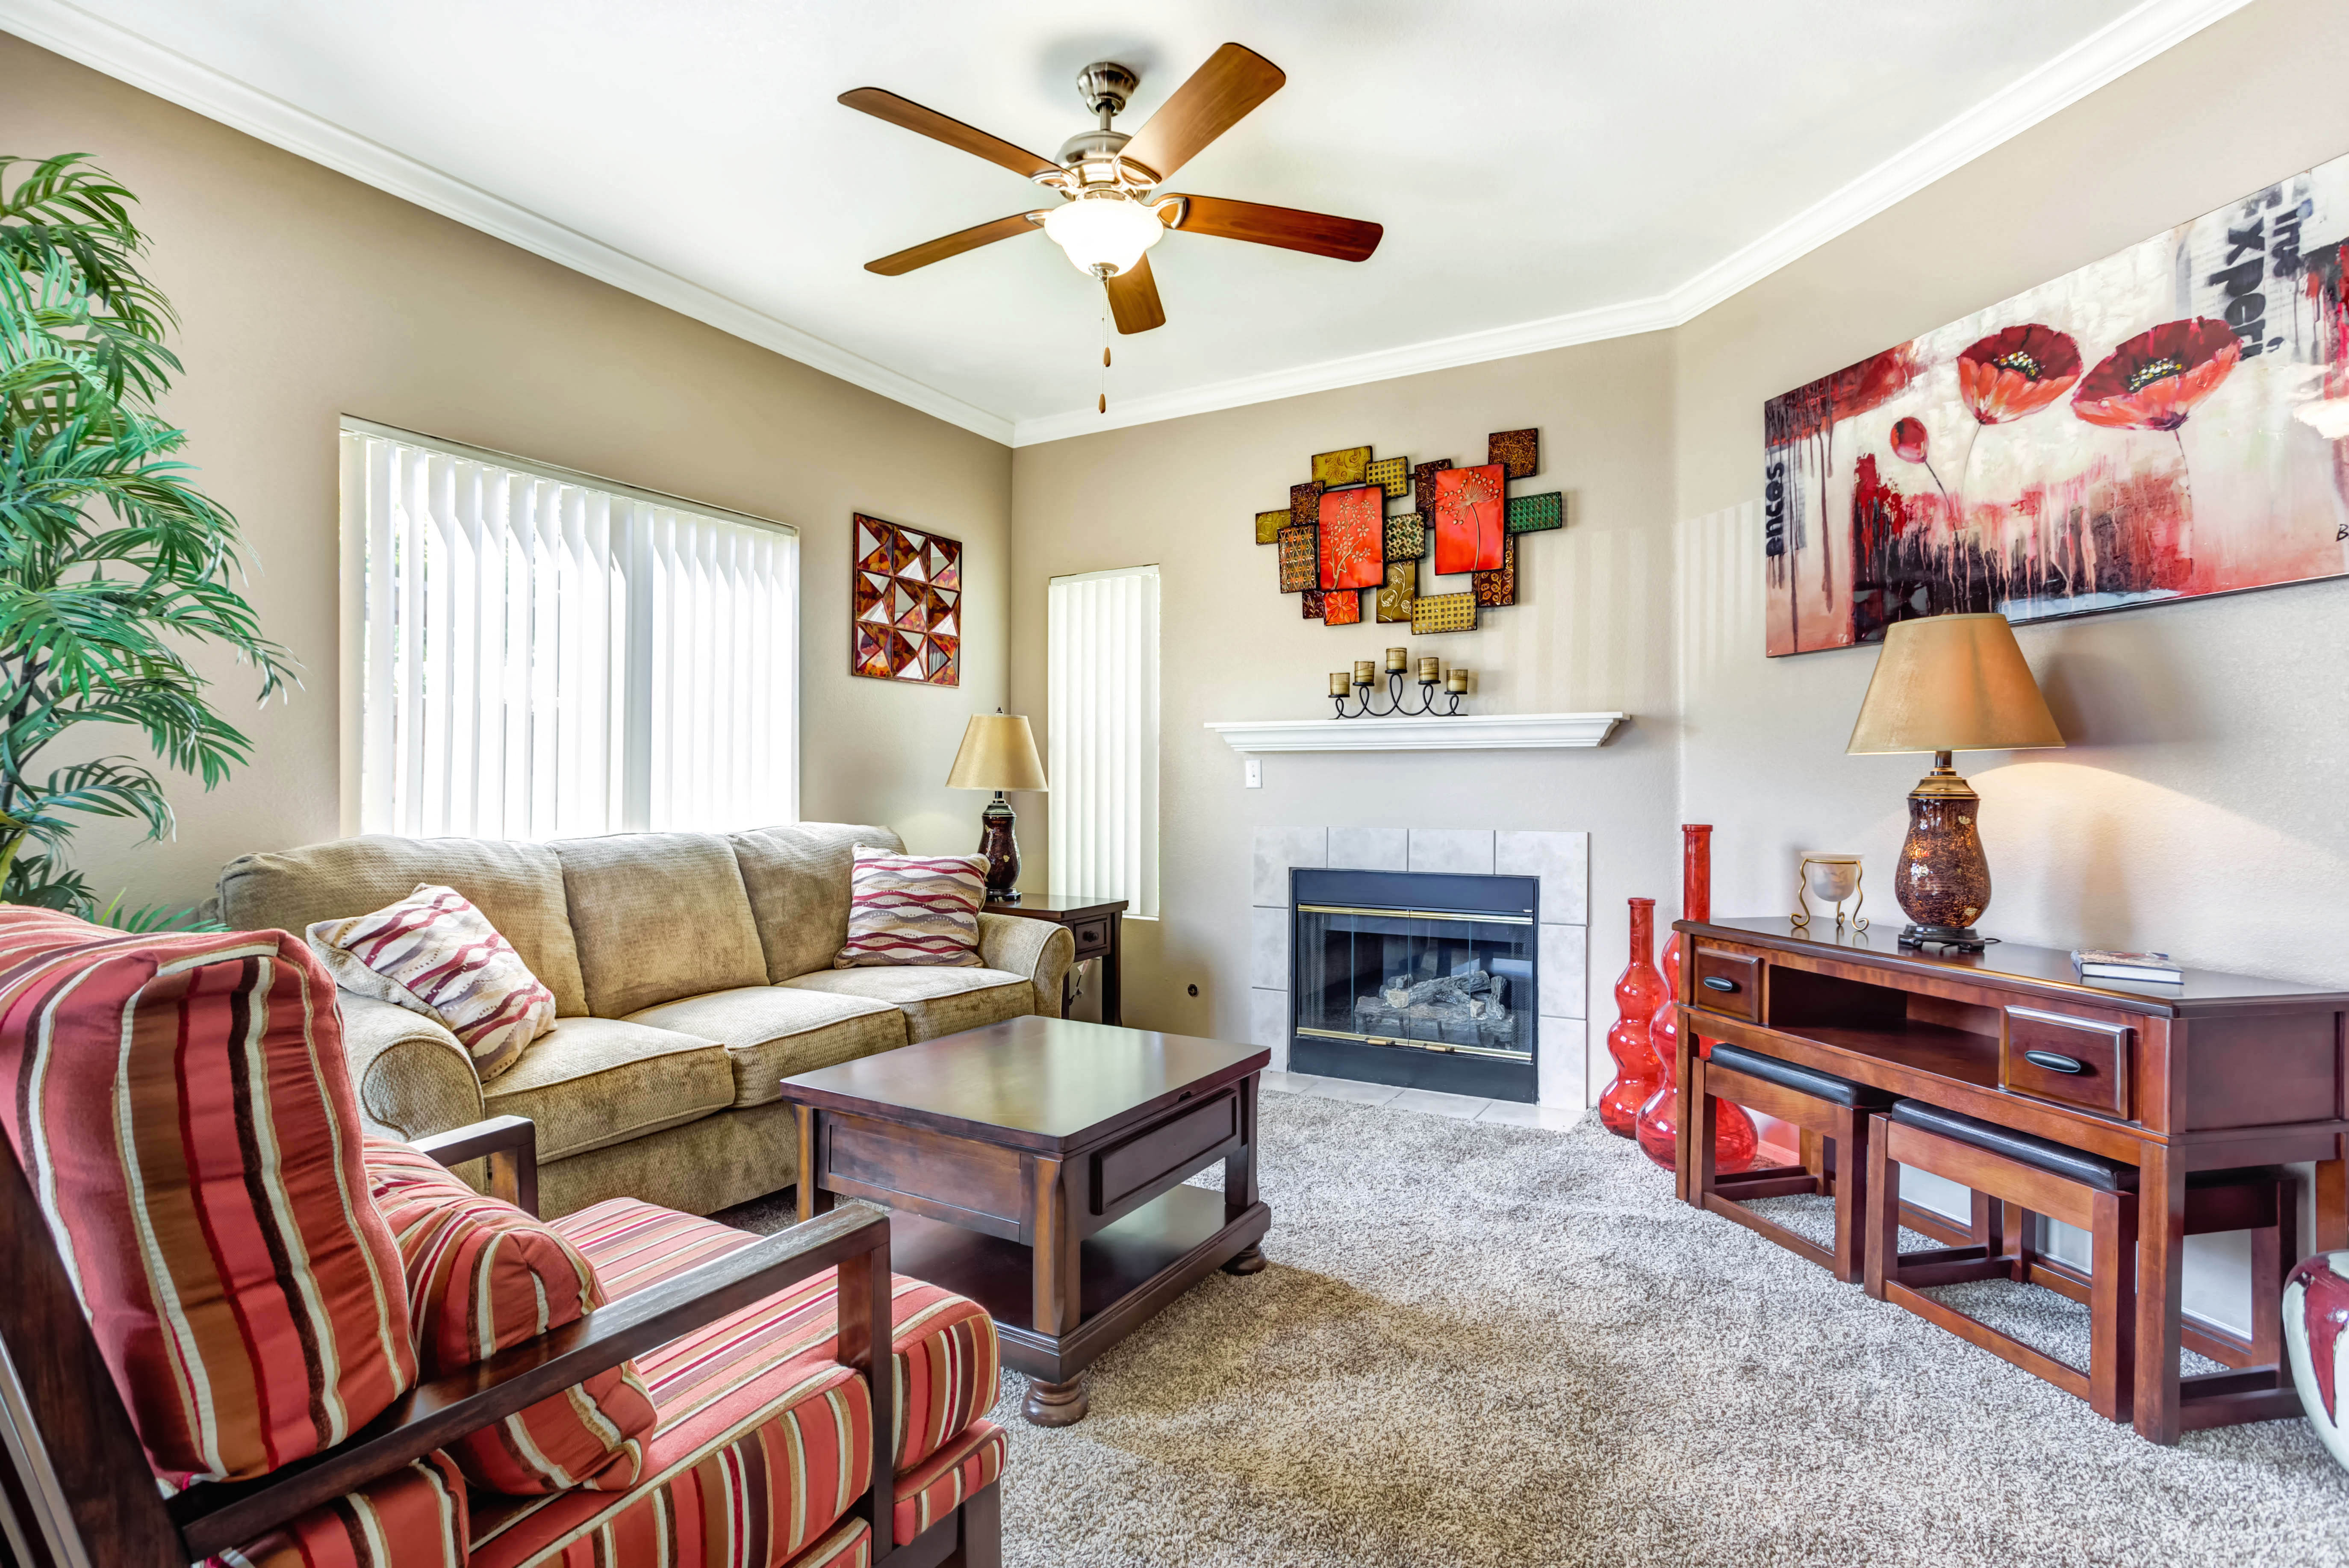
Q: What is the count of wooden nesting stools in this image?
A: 2